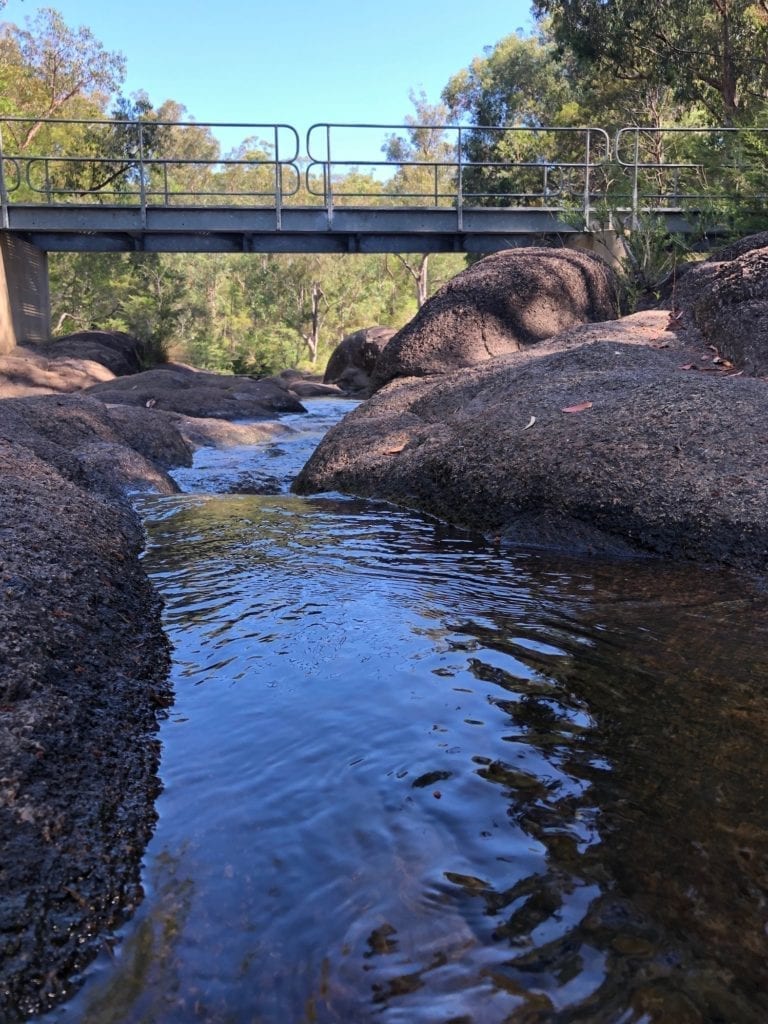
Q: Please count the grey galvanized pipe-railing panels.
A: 3